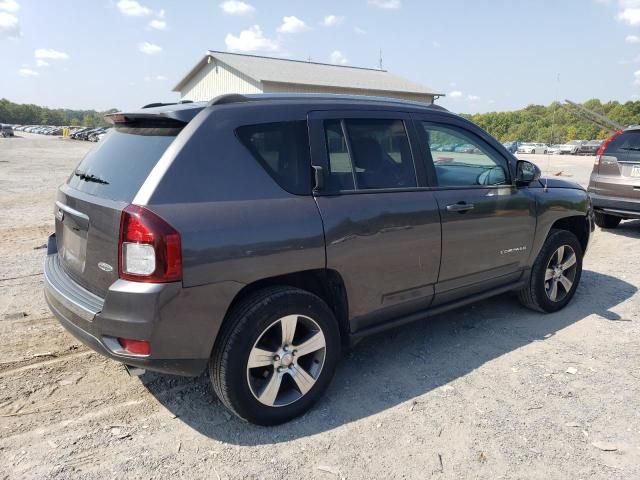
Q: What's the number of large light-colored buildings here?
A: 1